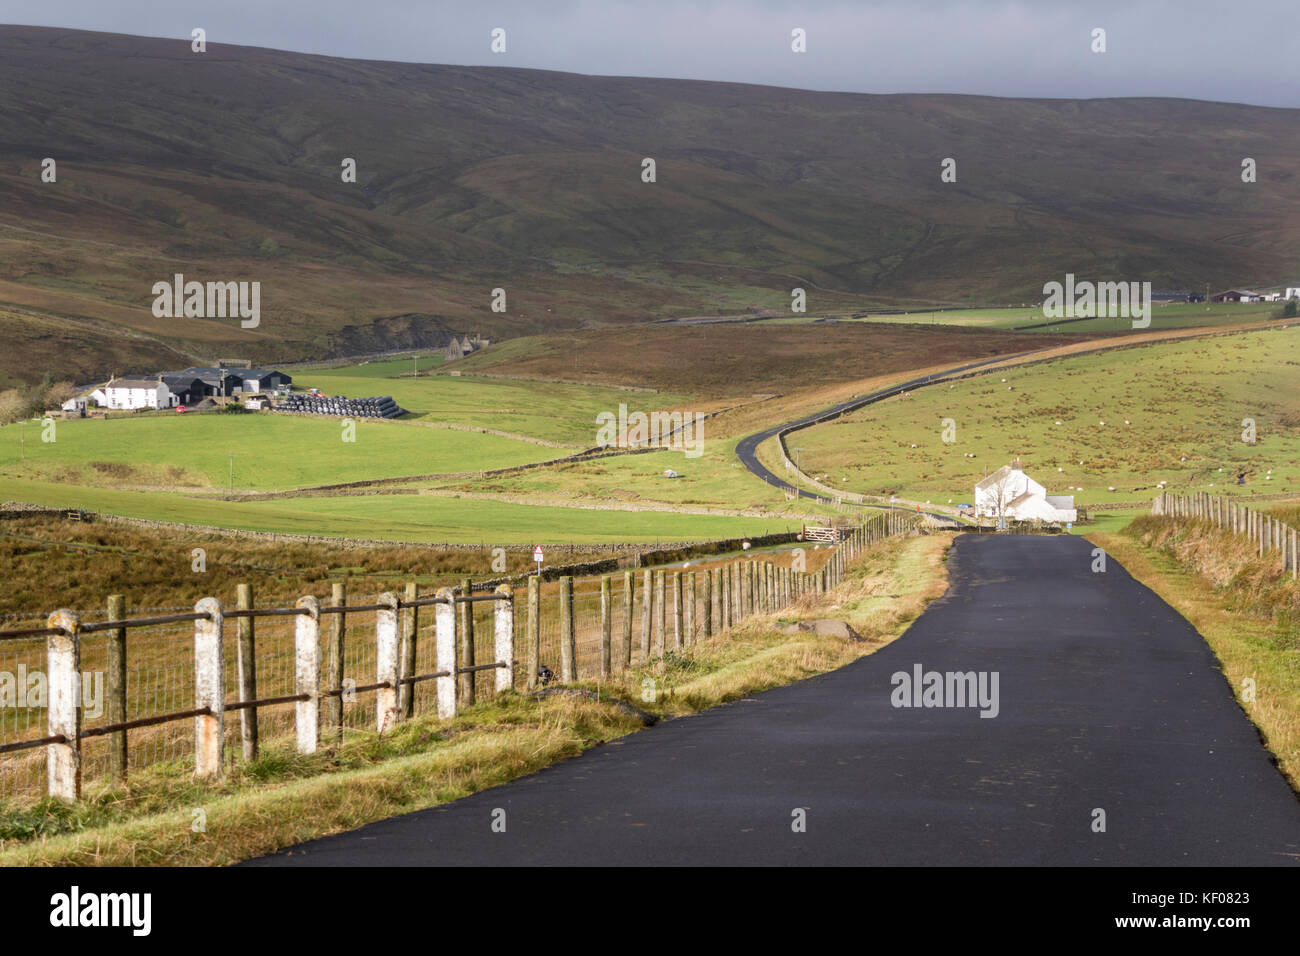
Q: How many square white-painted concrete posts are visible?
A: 6